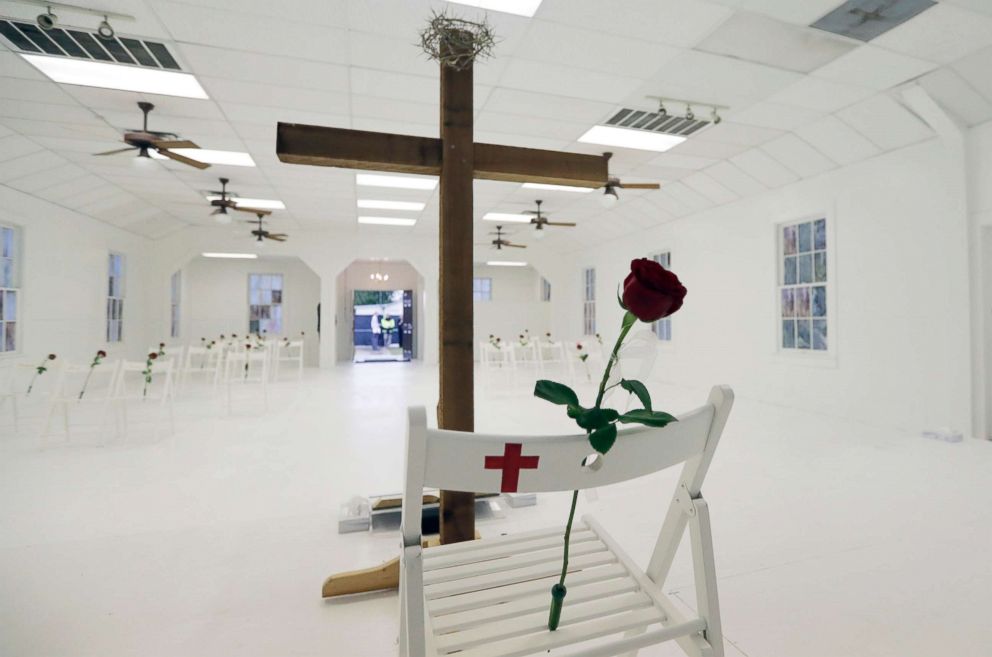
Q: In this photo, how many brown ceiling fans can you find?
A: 6